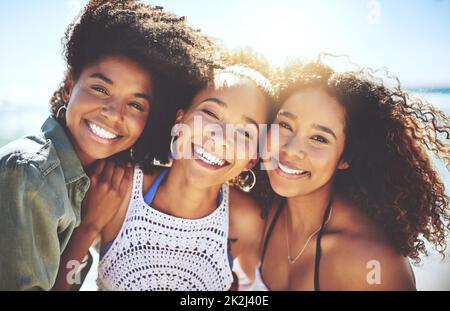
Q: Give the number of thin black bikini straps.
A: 2